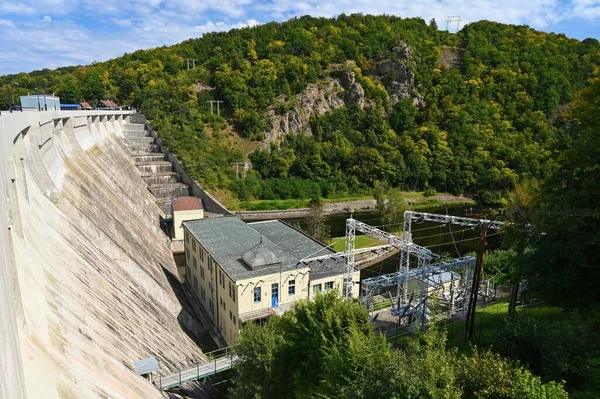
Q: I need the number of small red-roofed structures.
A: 3